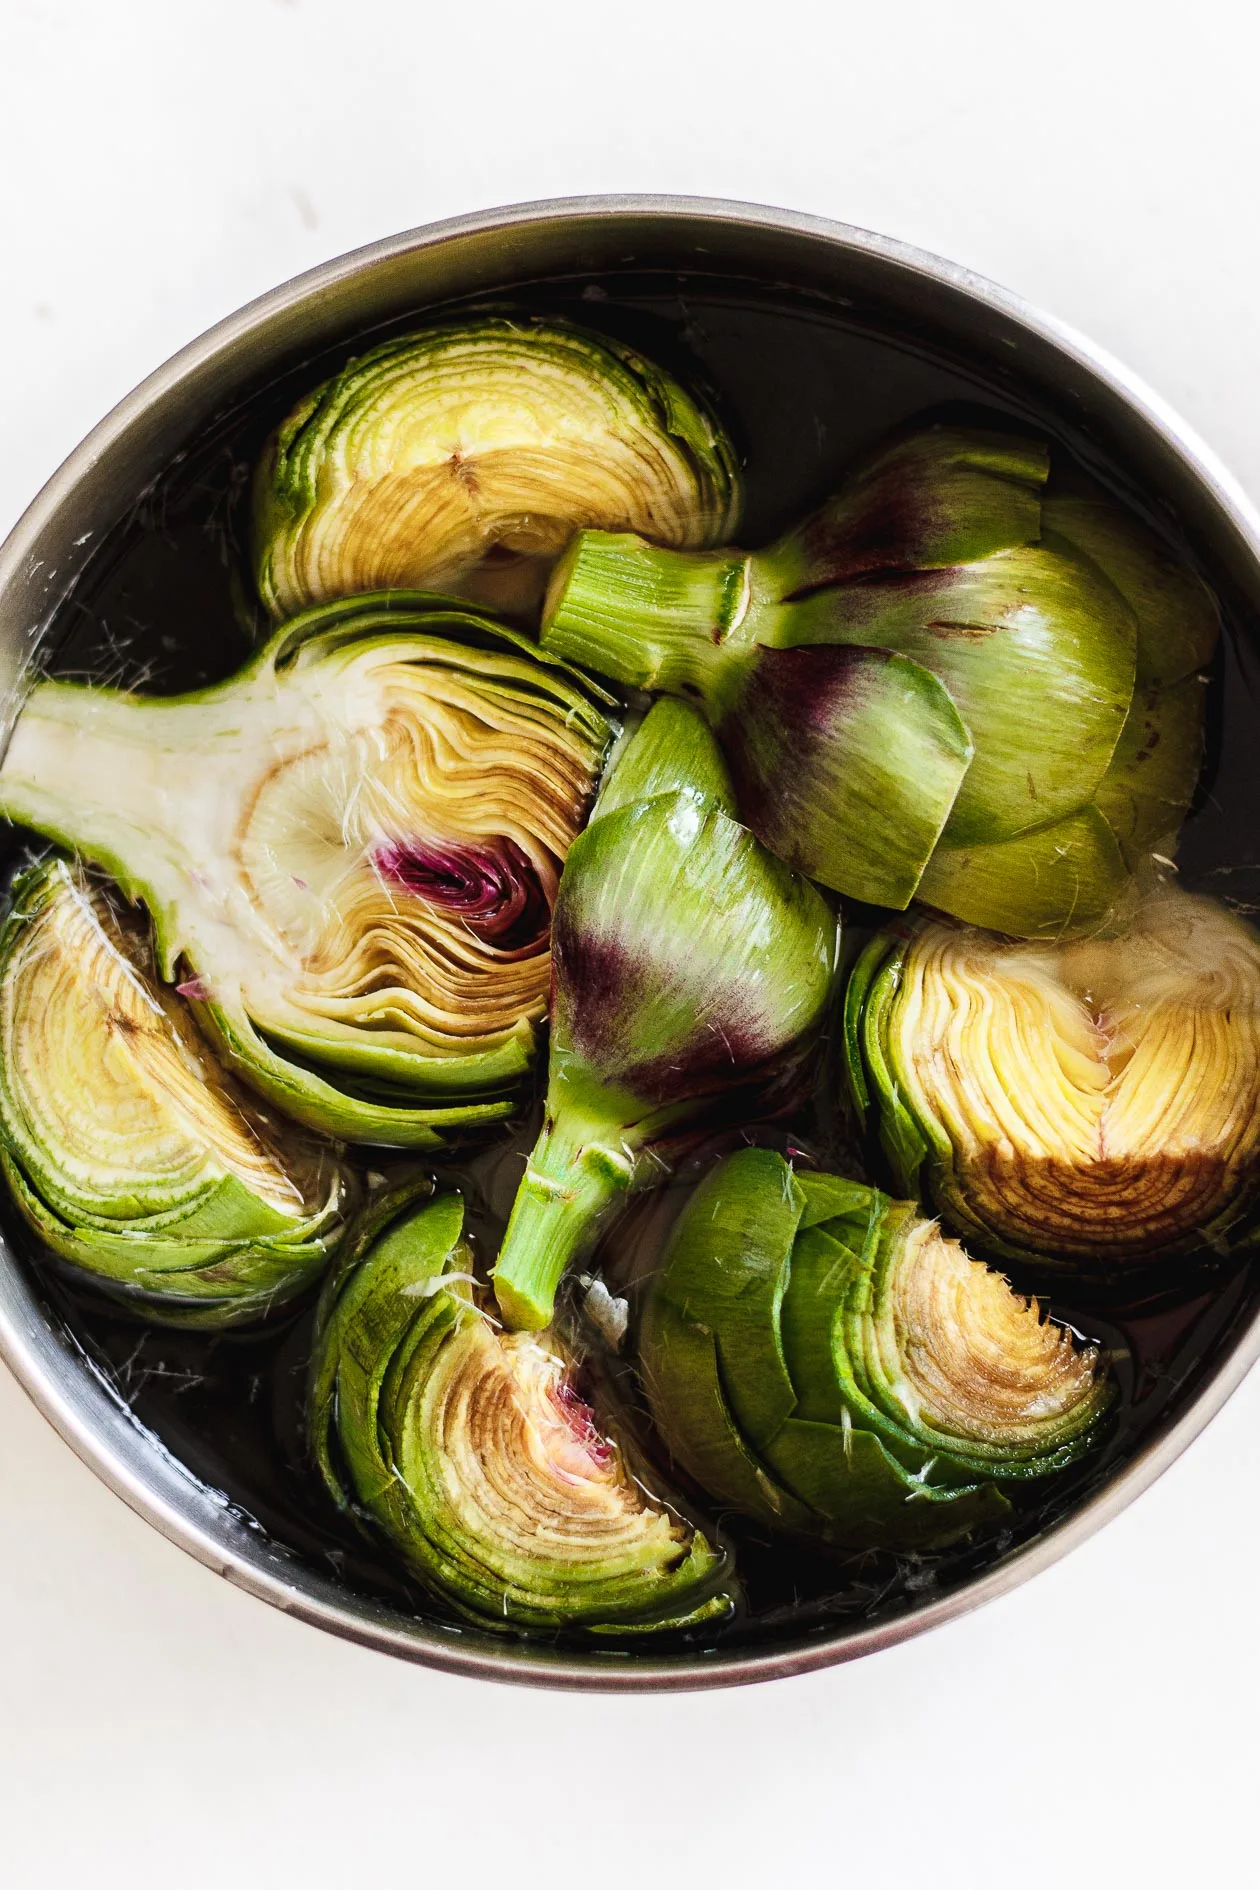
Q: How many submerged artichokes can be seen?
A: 8